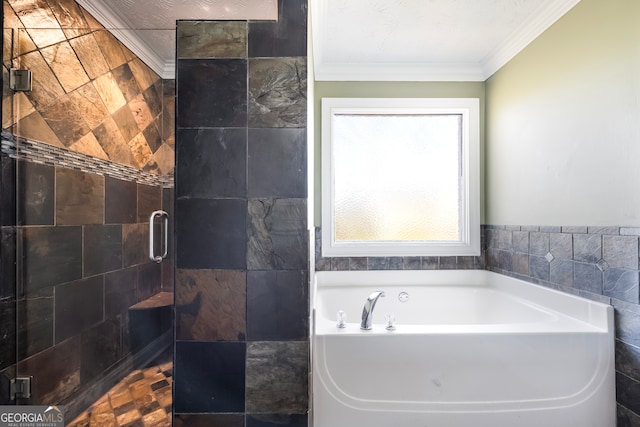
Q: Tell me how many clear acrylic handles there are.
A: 2